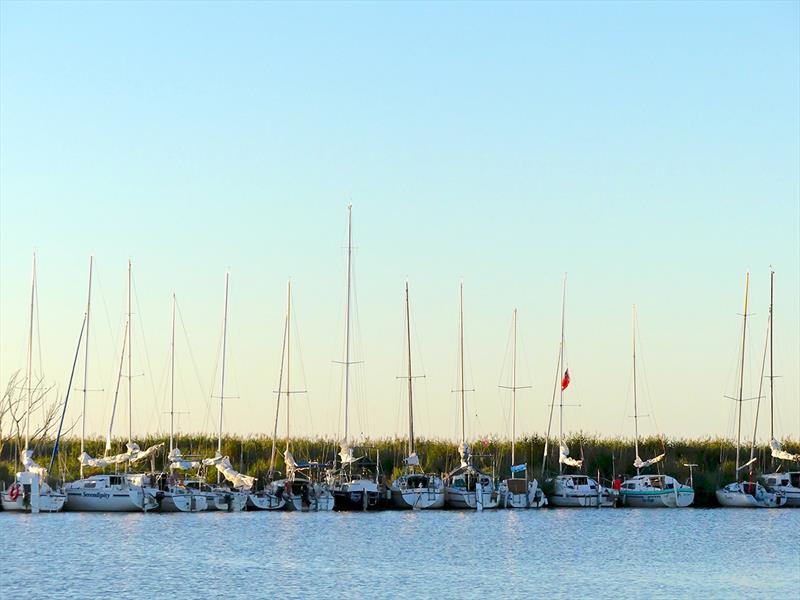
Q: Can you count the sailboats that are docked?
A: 14